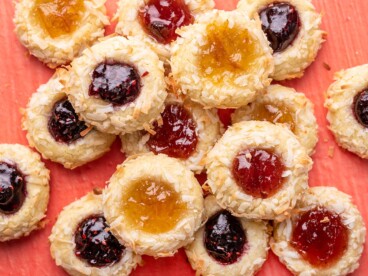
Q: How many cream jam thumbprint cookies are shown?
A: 15